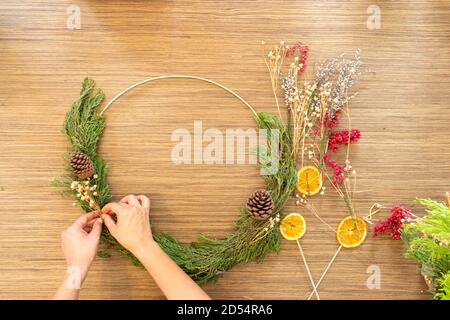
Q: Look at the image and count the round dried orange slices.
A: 3